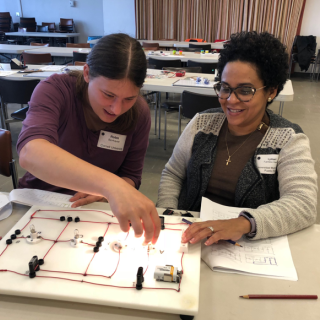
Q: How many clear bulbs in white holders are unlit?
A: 2